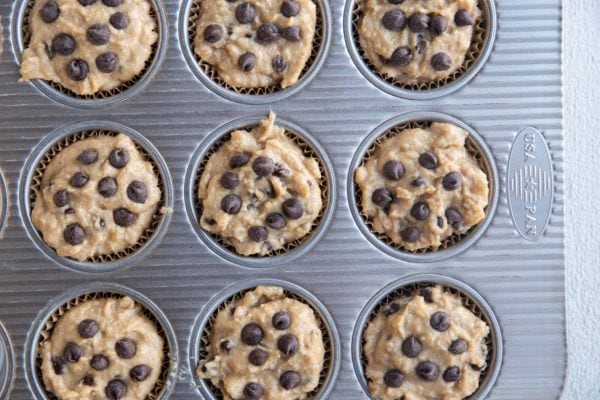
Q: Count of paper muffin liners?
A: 9